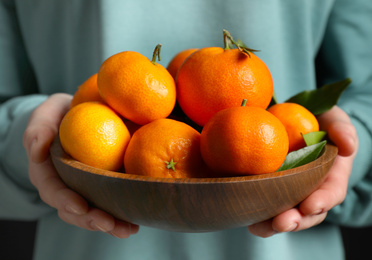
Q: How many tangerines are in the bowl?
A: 8